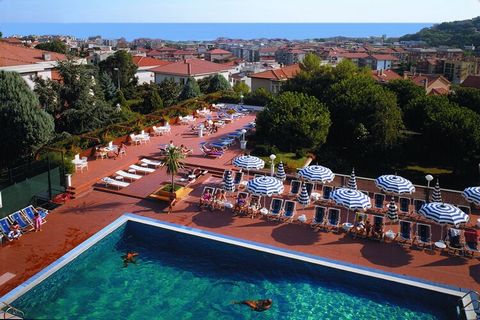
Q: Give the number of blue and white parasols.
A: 13